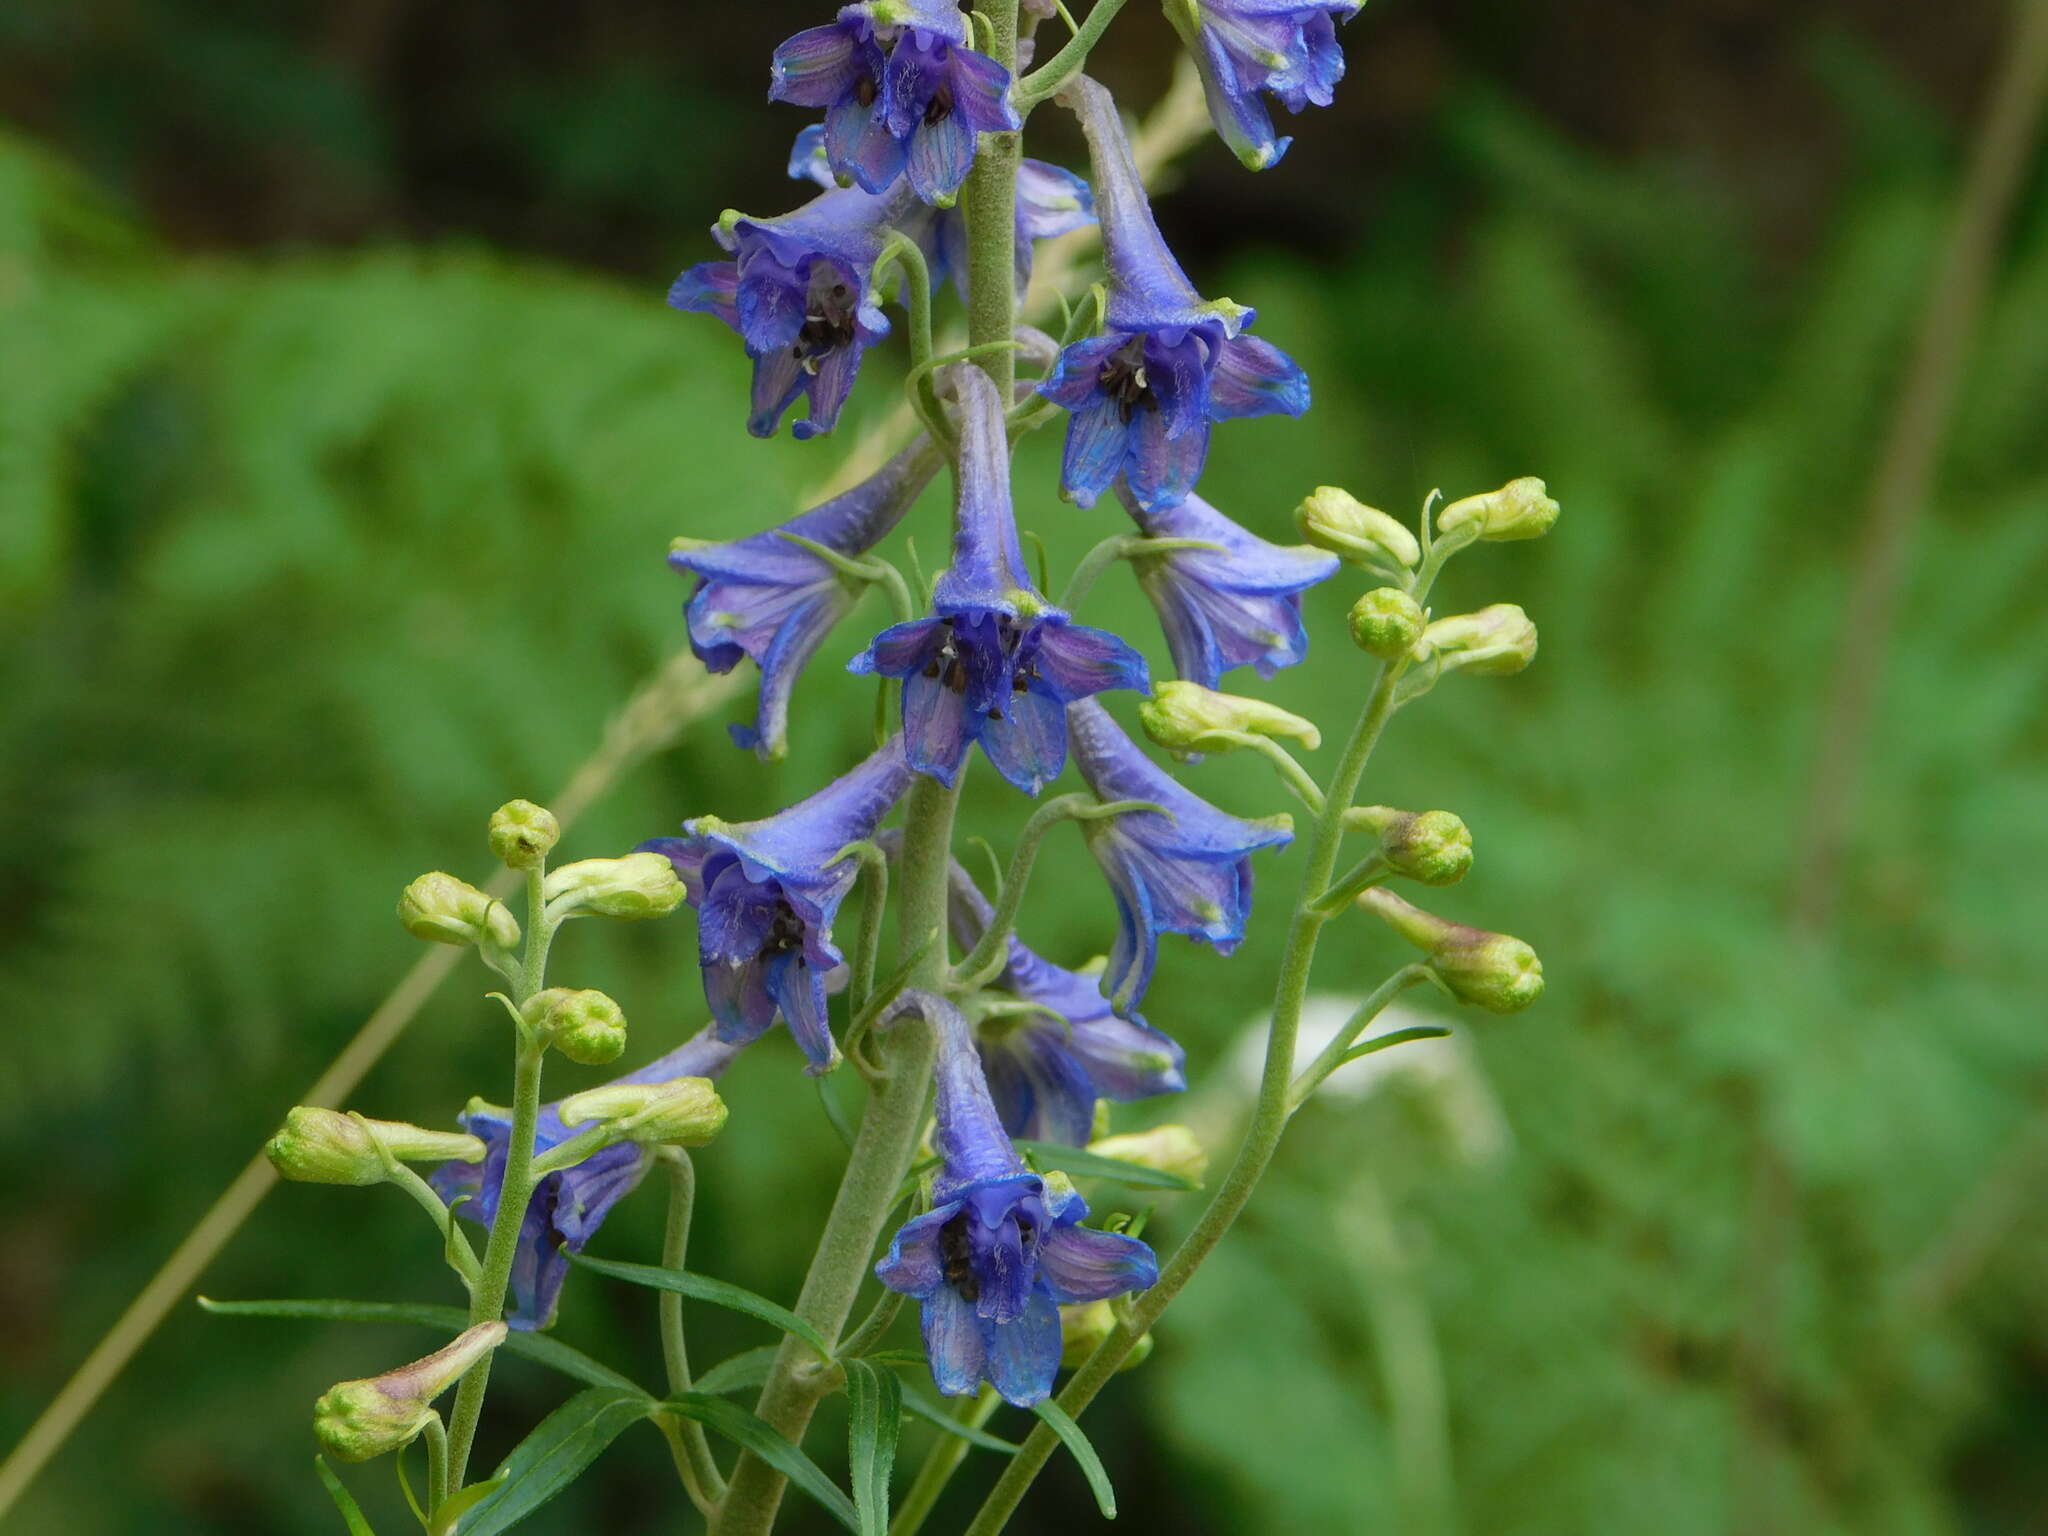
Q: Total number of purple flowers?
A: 13